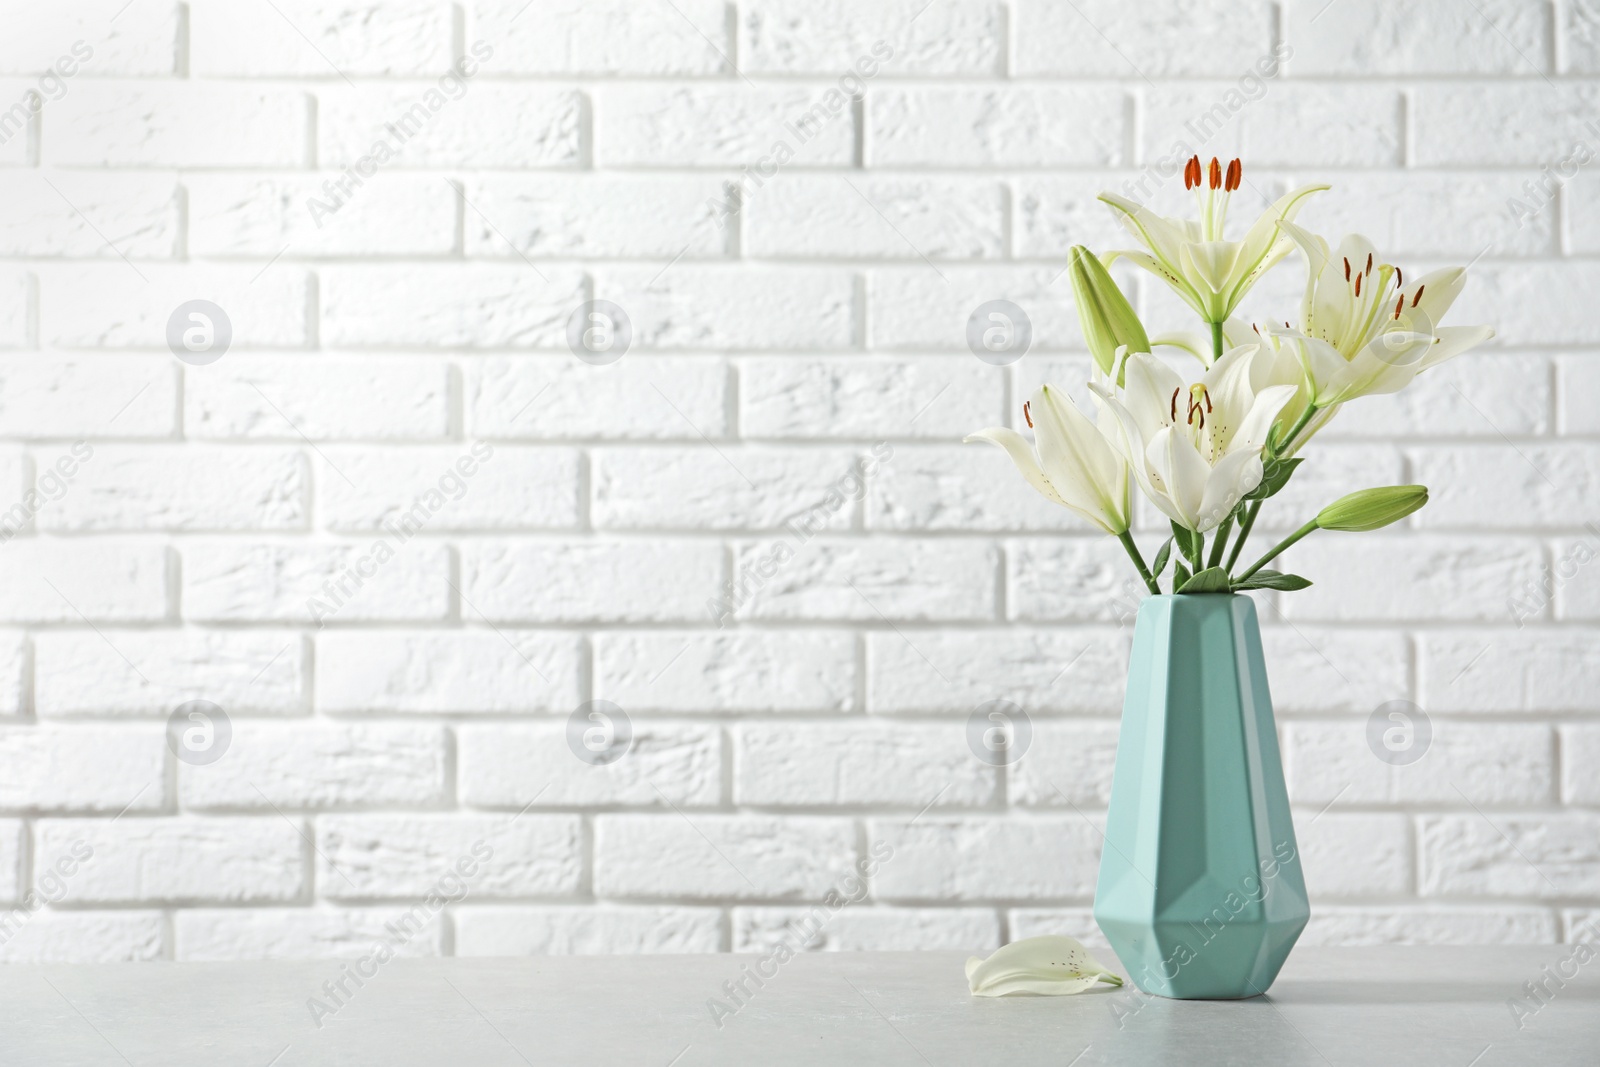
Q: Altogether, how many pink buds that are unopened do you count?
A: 0